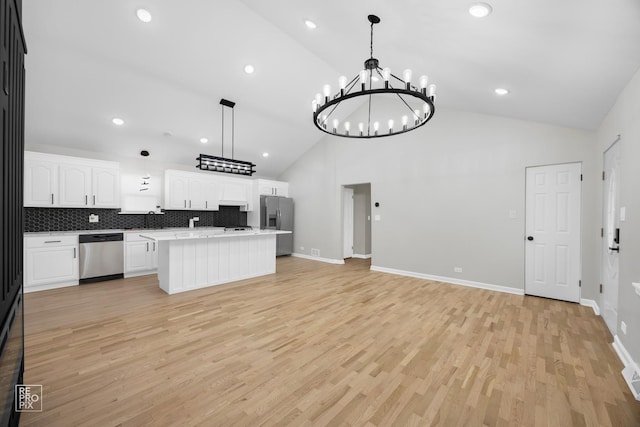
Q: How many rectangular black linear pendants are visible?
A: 1